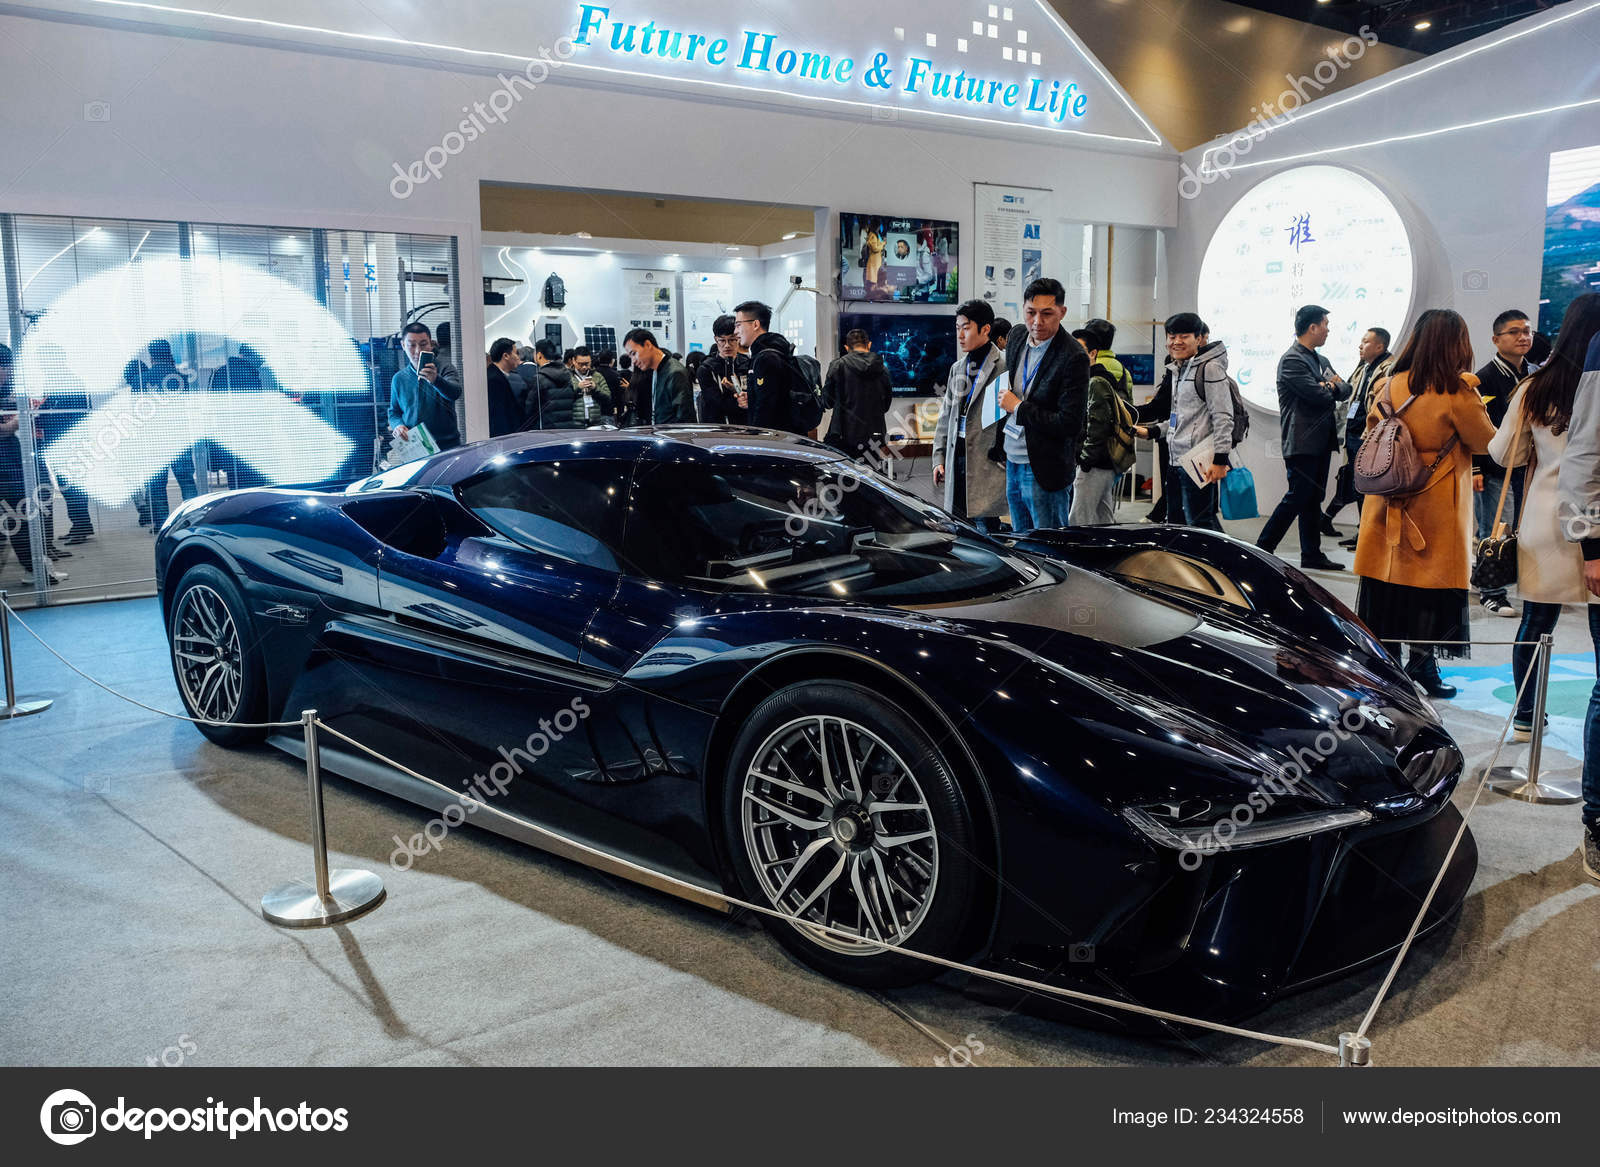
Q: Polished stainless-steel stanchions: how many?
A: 4